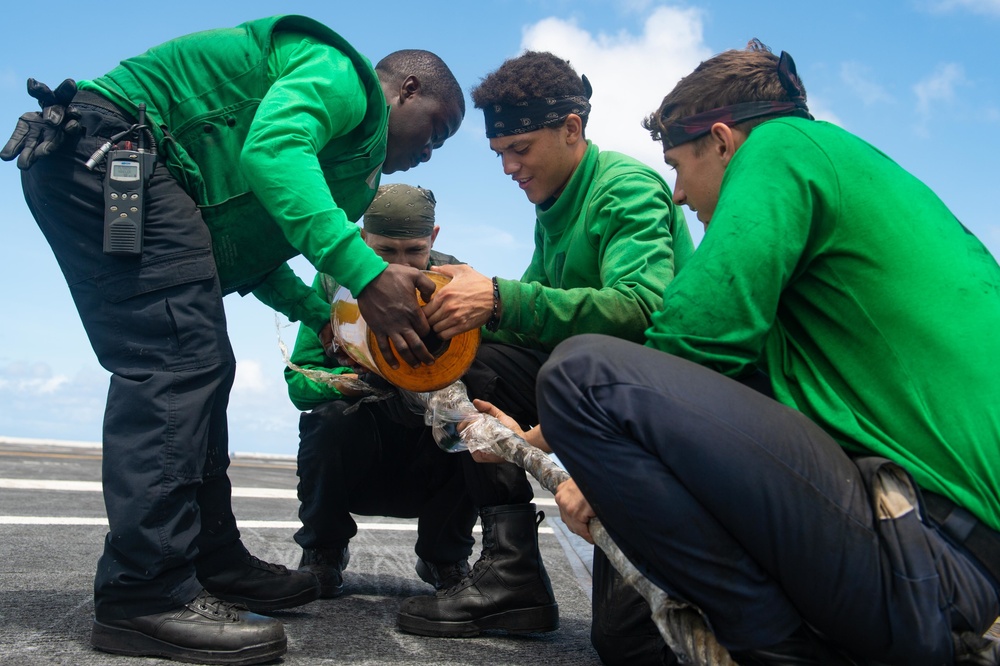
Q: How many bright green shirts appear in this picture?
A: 4